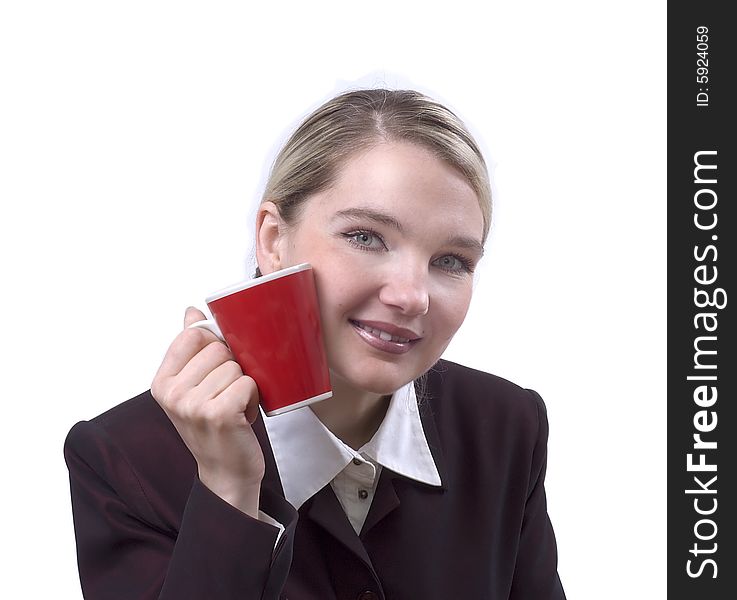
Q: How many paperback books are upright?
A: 0